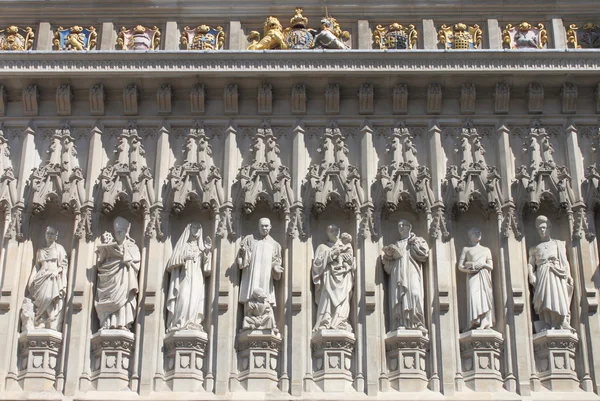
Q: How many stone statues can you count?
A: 8